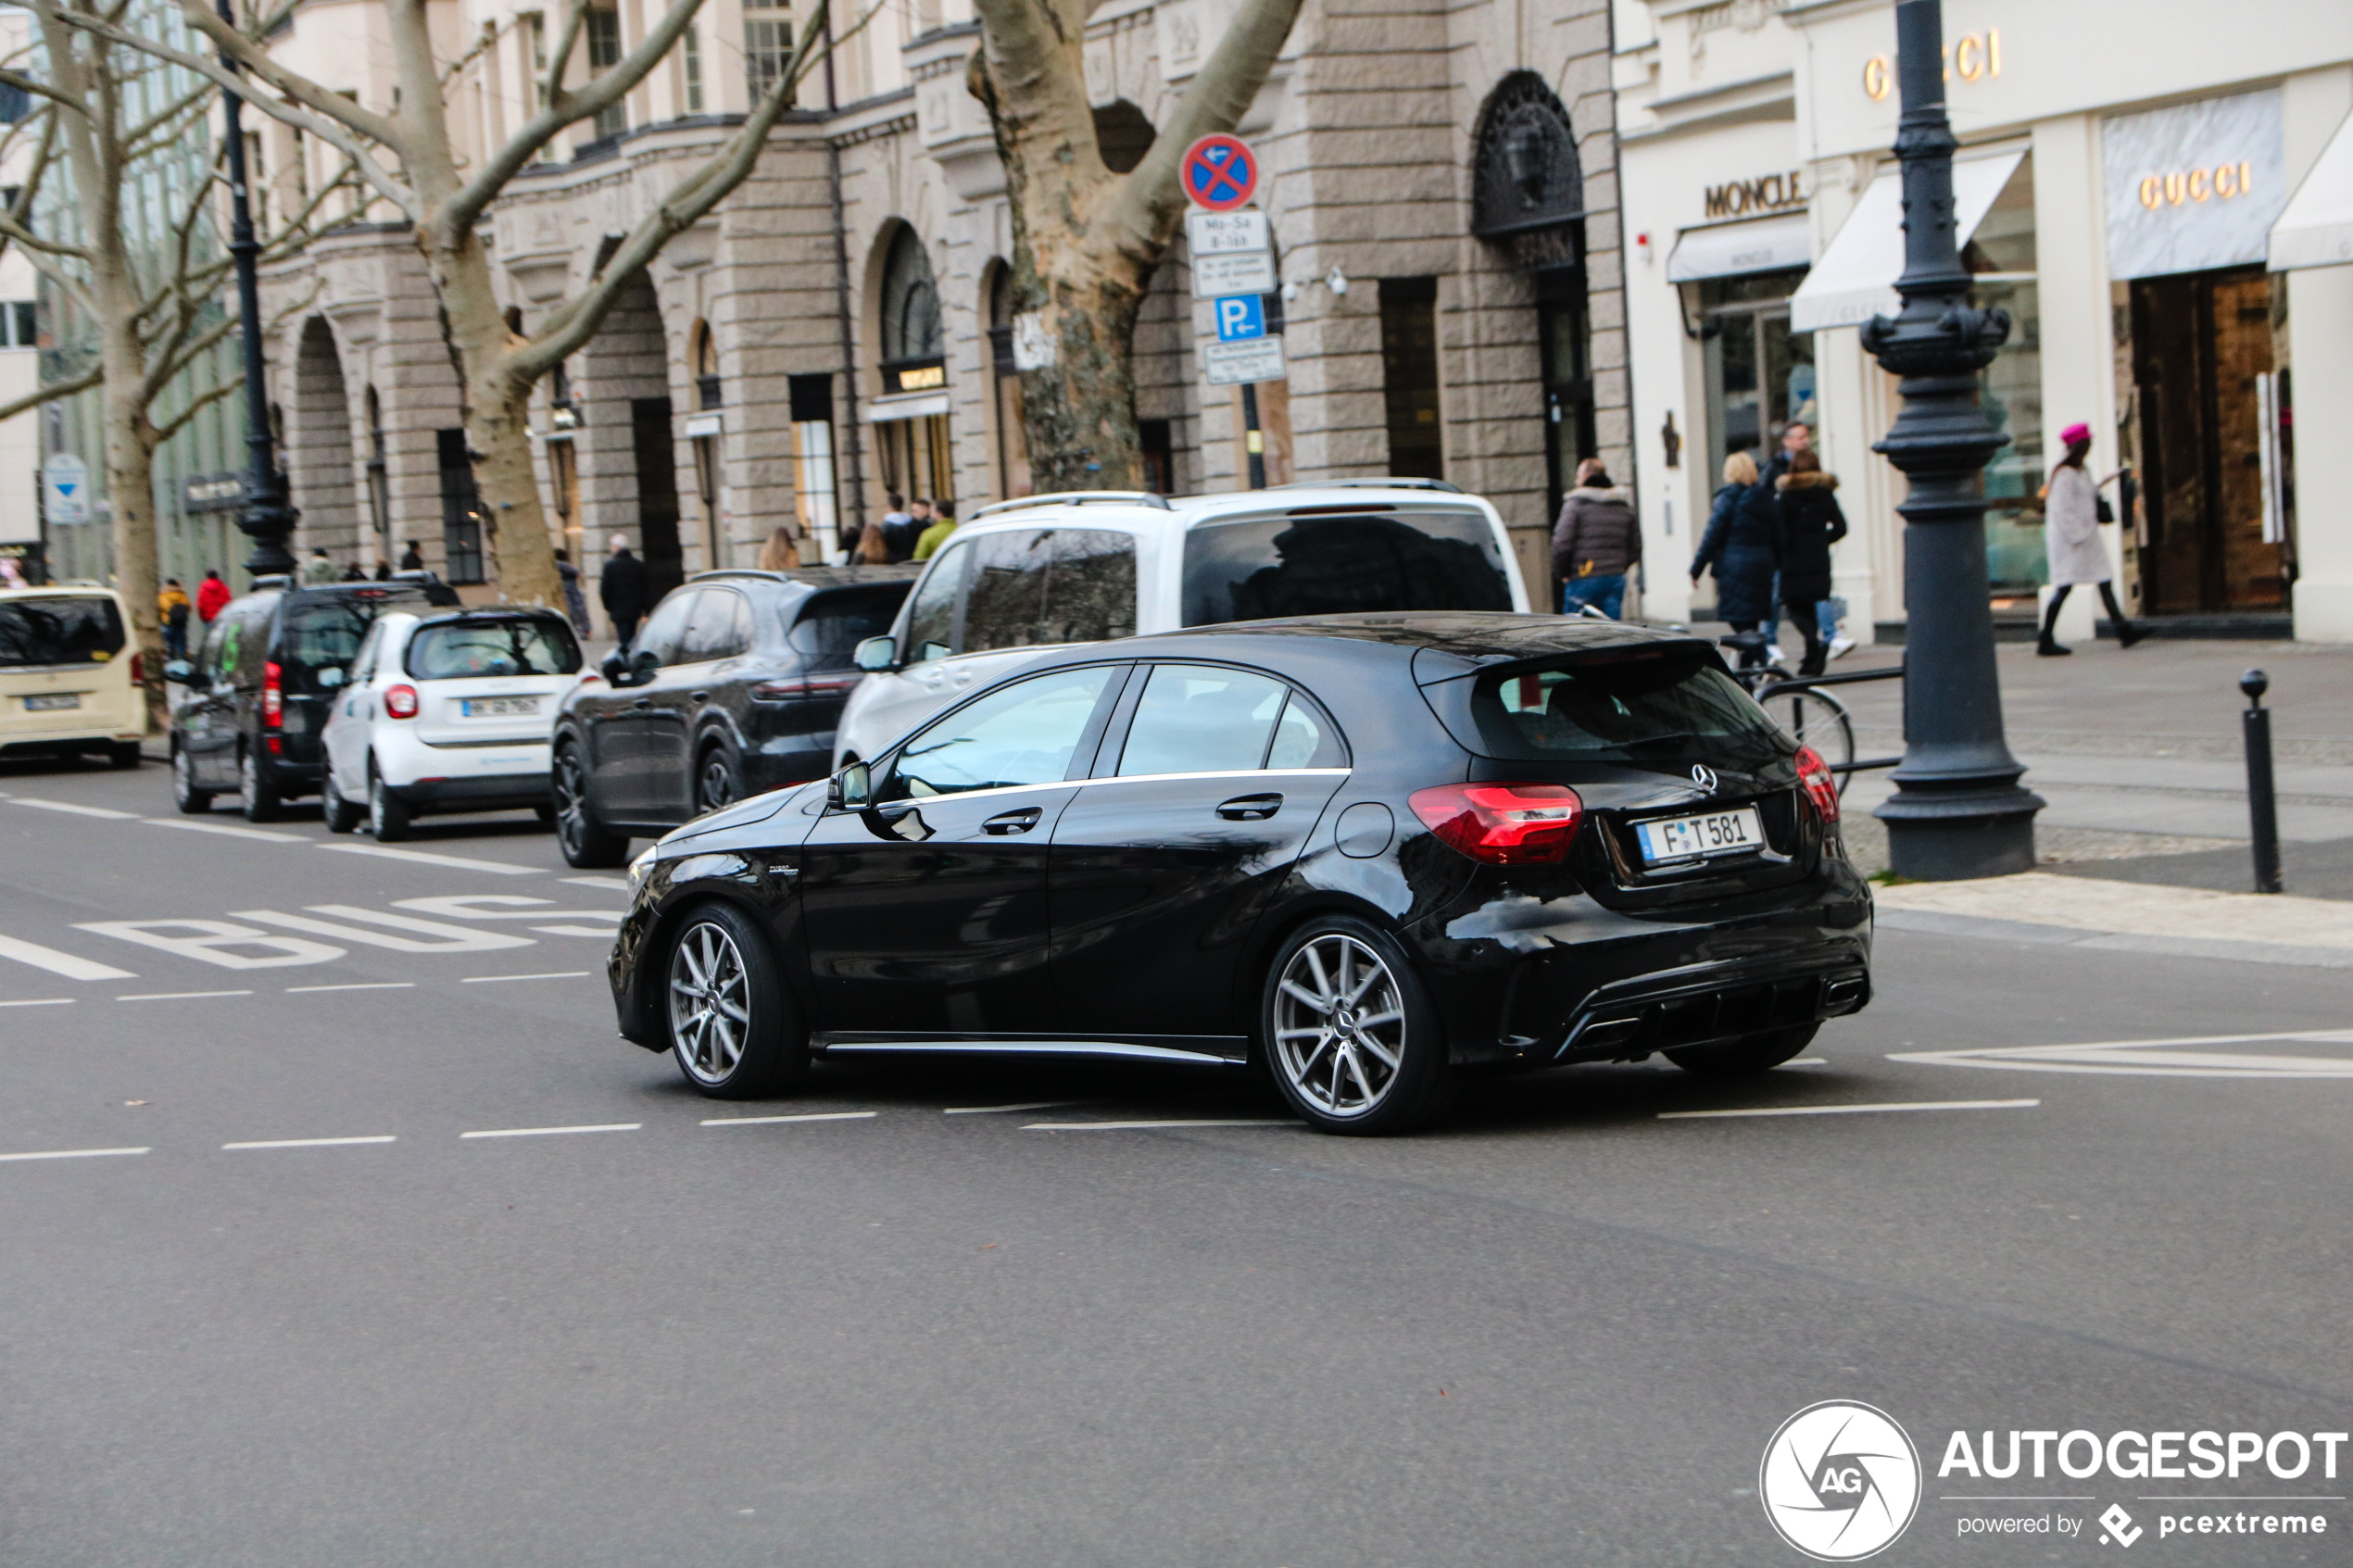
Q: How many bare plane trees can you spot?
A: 3